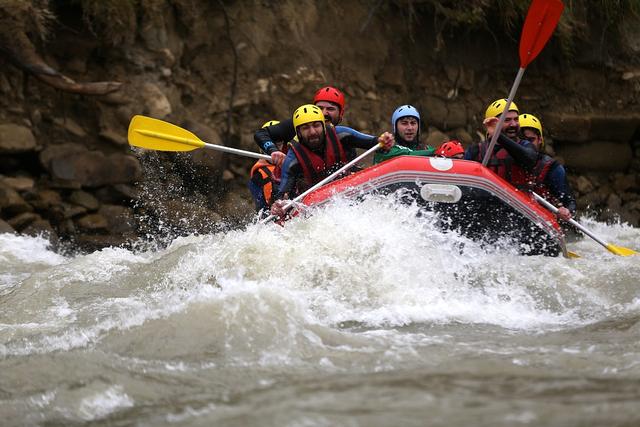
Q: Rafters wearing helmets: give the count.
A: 7